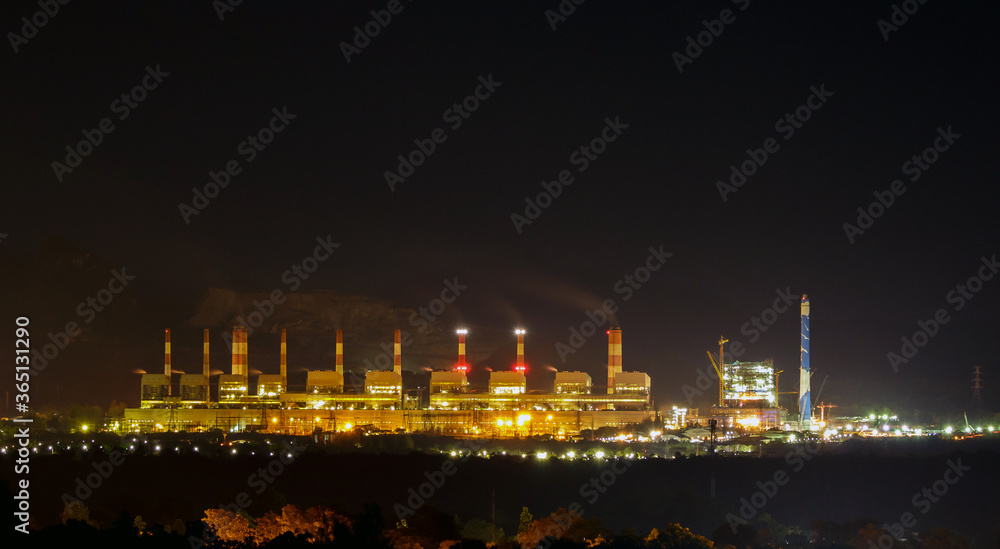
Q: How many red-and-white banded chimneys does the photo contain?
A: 9